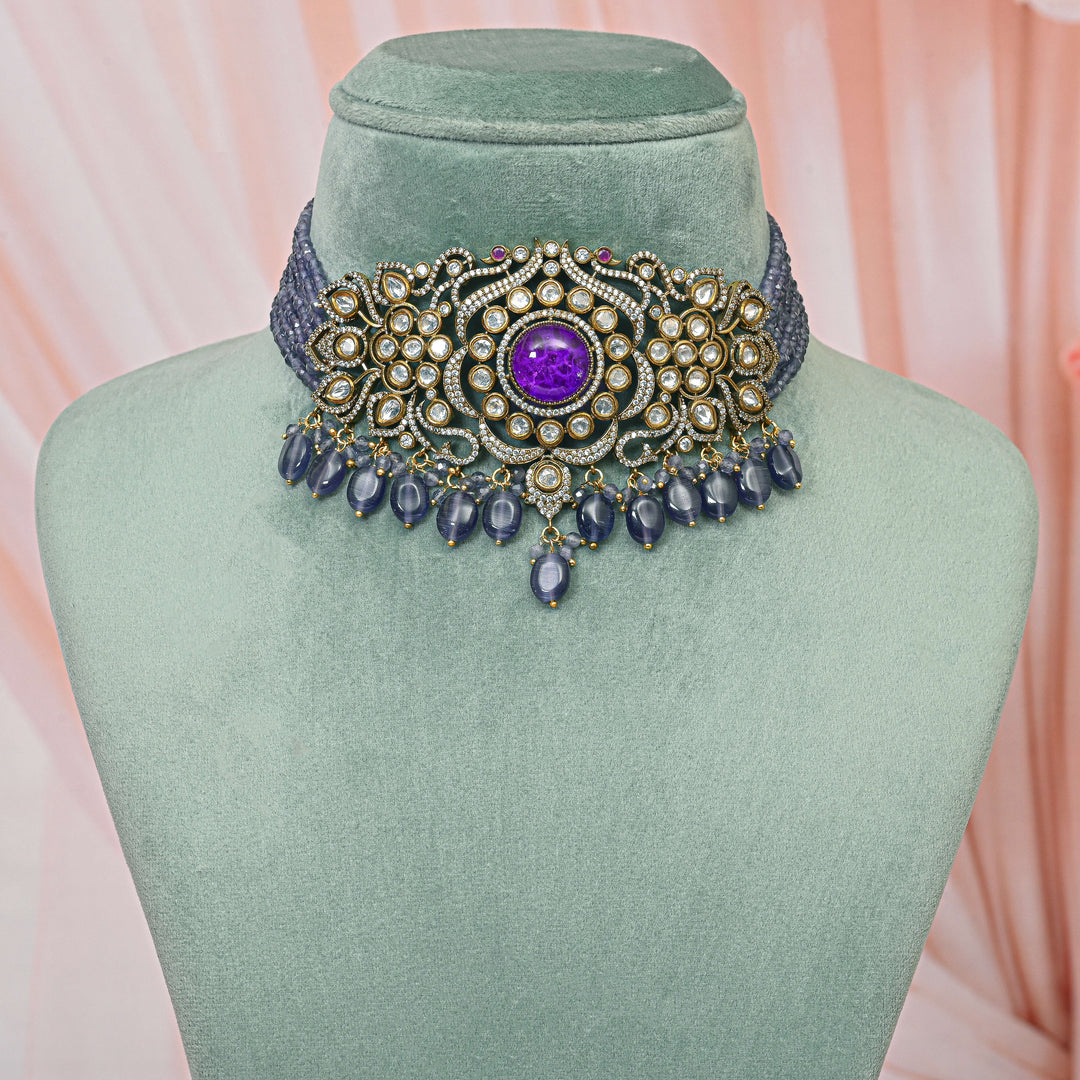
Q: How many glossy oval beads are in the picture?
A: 13